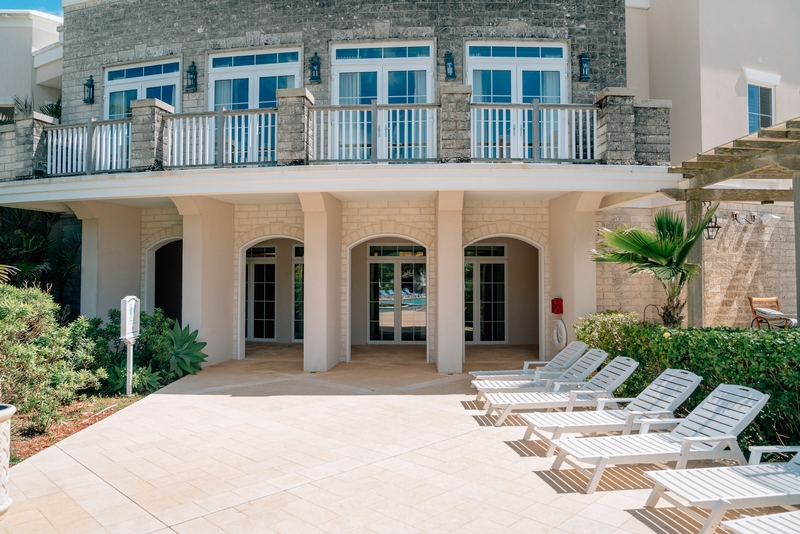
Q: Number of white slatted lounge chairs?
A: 7